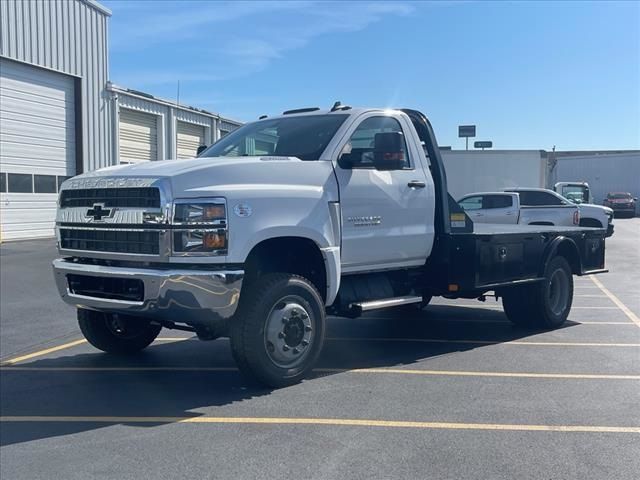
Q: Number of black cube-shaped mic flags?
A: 0